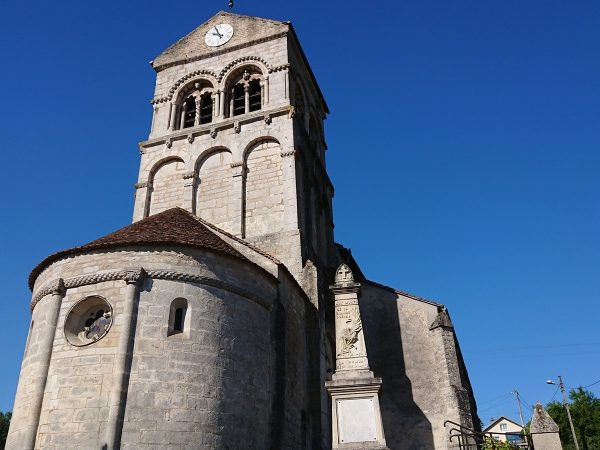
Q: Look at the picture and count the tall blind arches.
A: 3